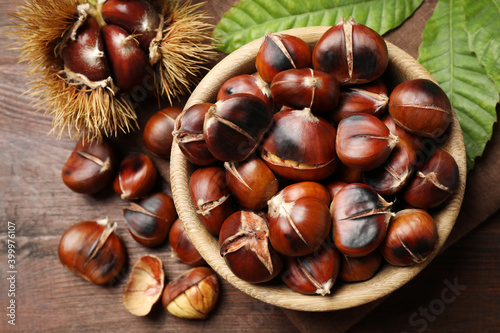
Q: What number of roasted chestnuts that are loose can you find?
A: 7